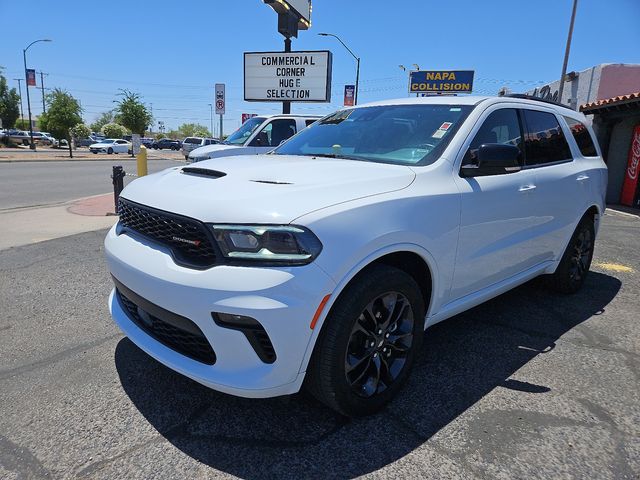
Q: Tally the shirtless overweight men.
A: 0